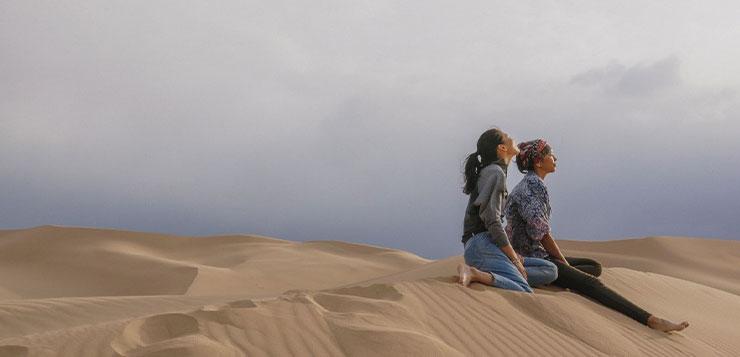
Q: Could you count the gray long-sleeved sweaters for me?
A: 1